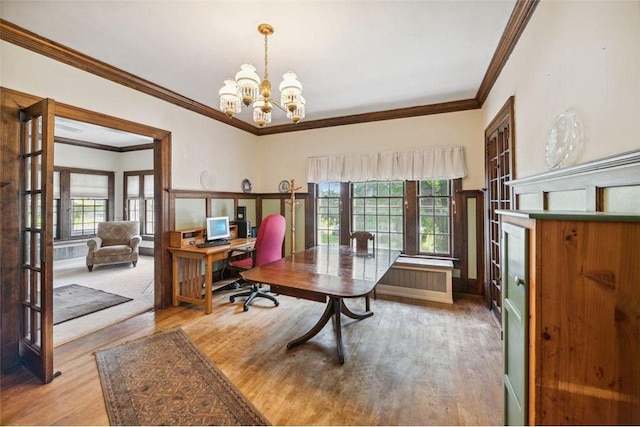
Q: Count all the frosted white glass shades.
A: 5